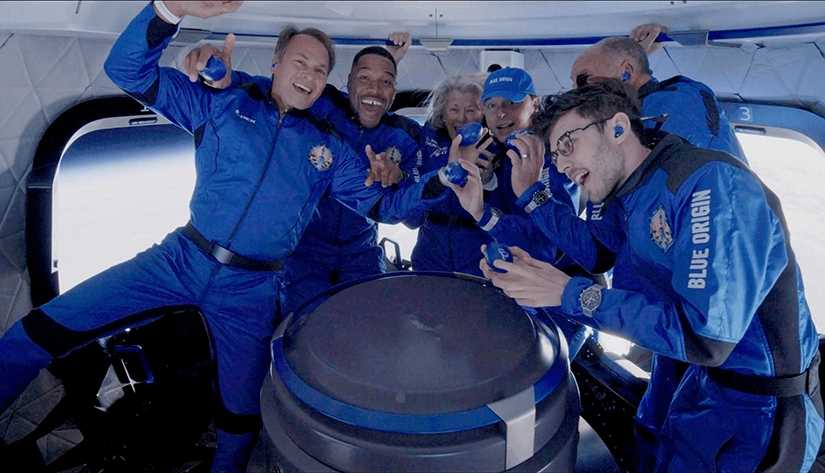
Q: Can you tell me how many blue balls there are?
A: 5